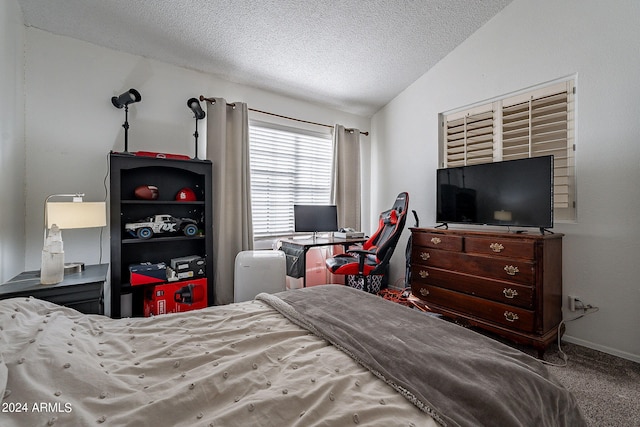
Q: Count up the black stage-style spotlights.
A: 2